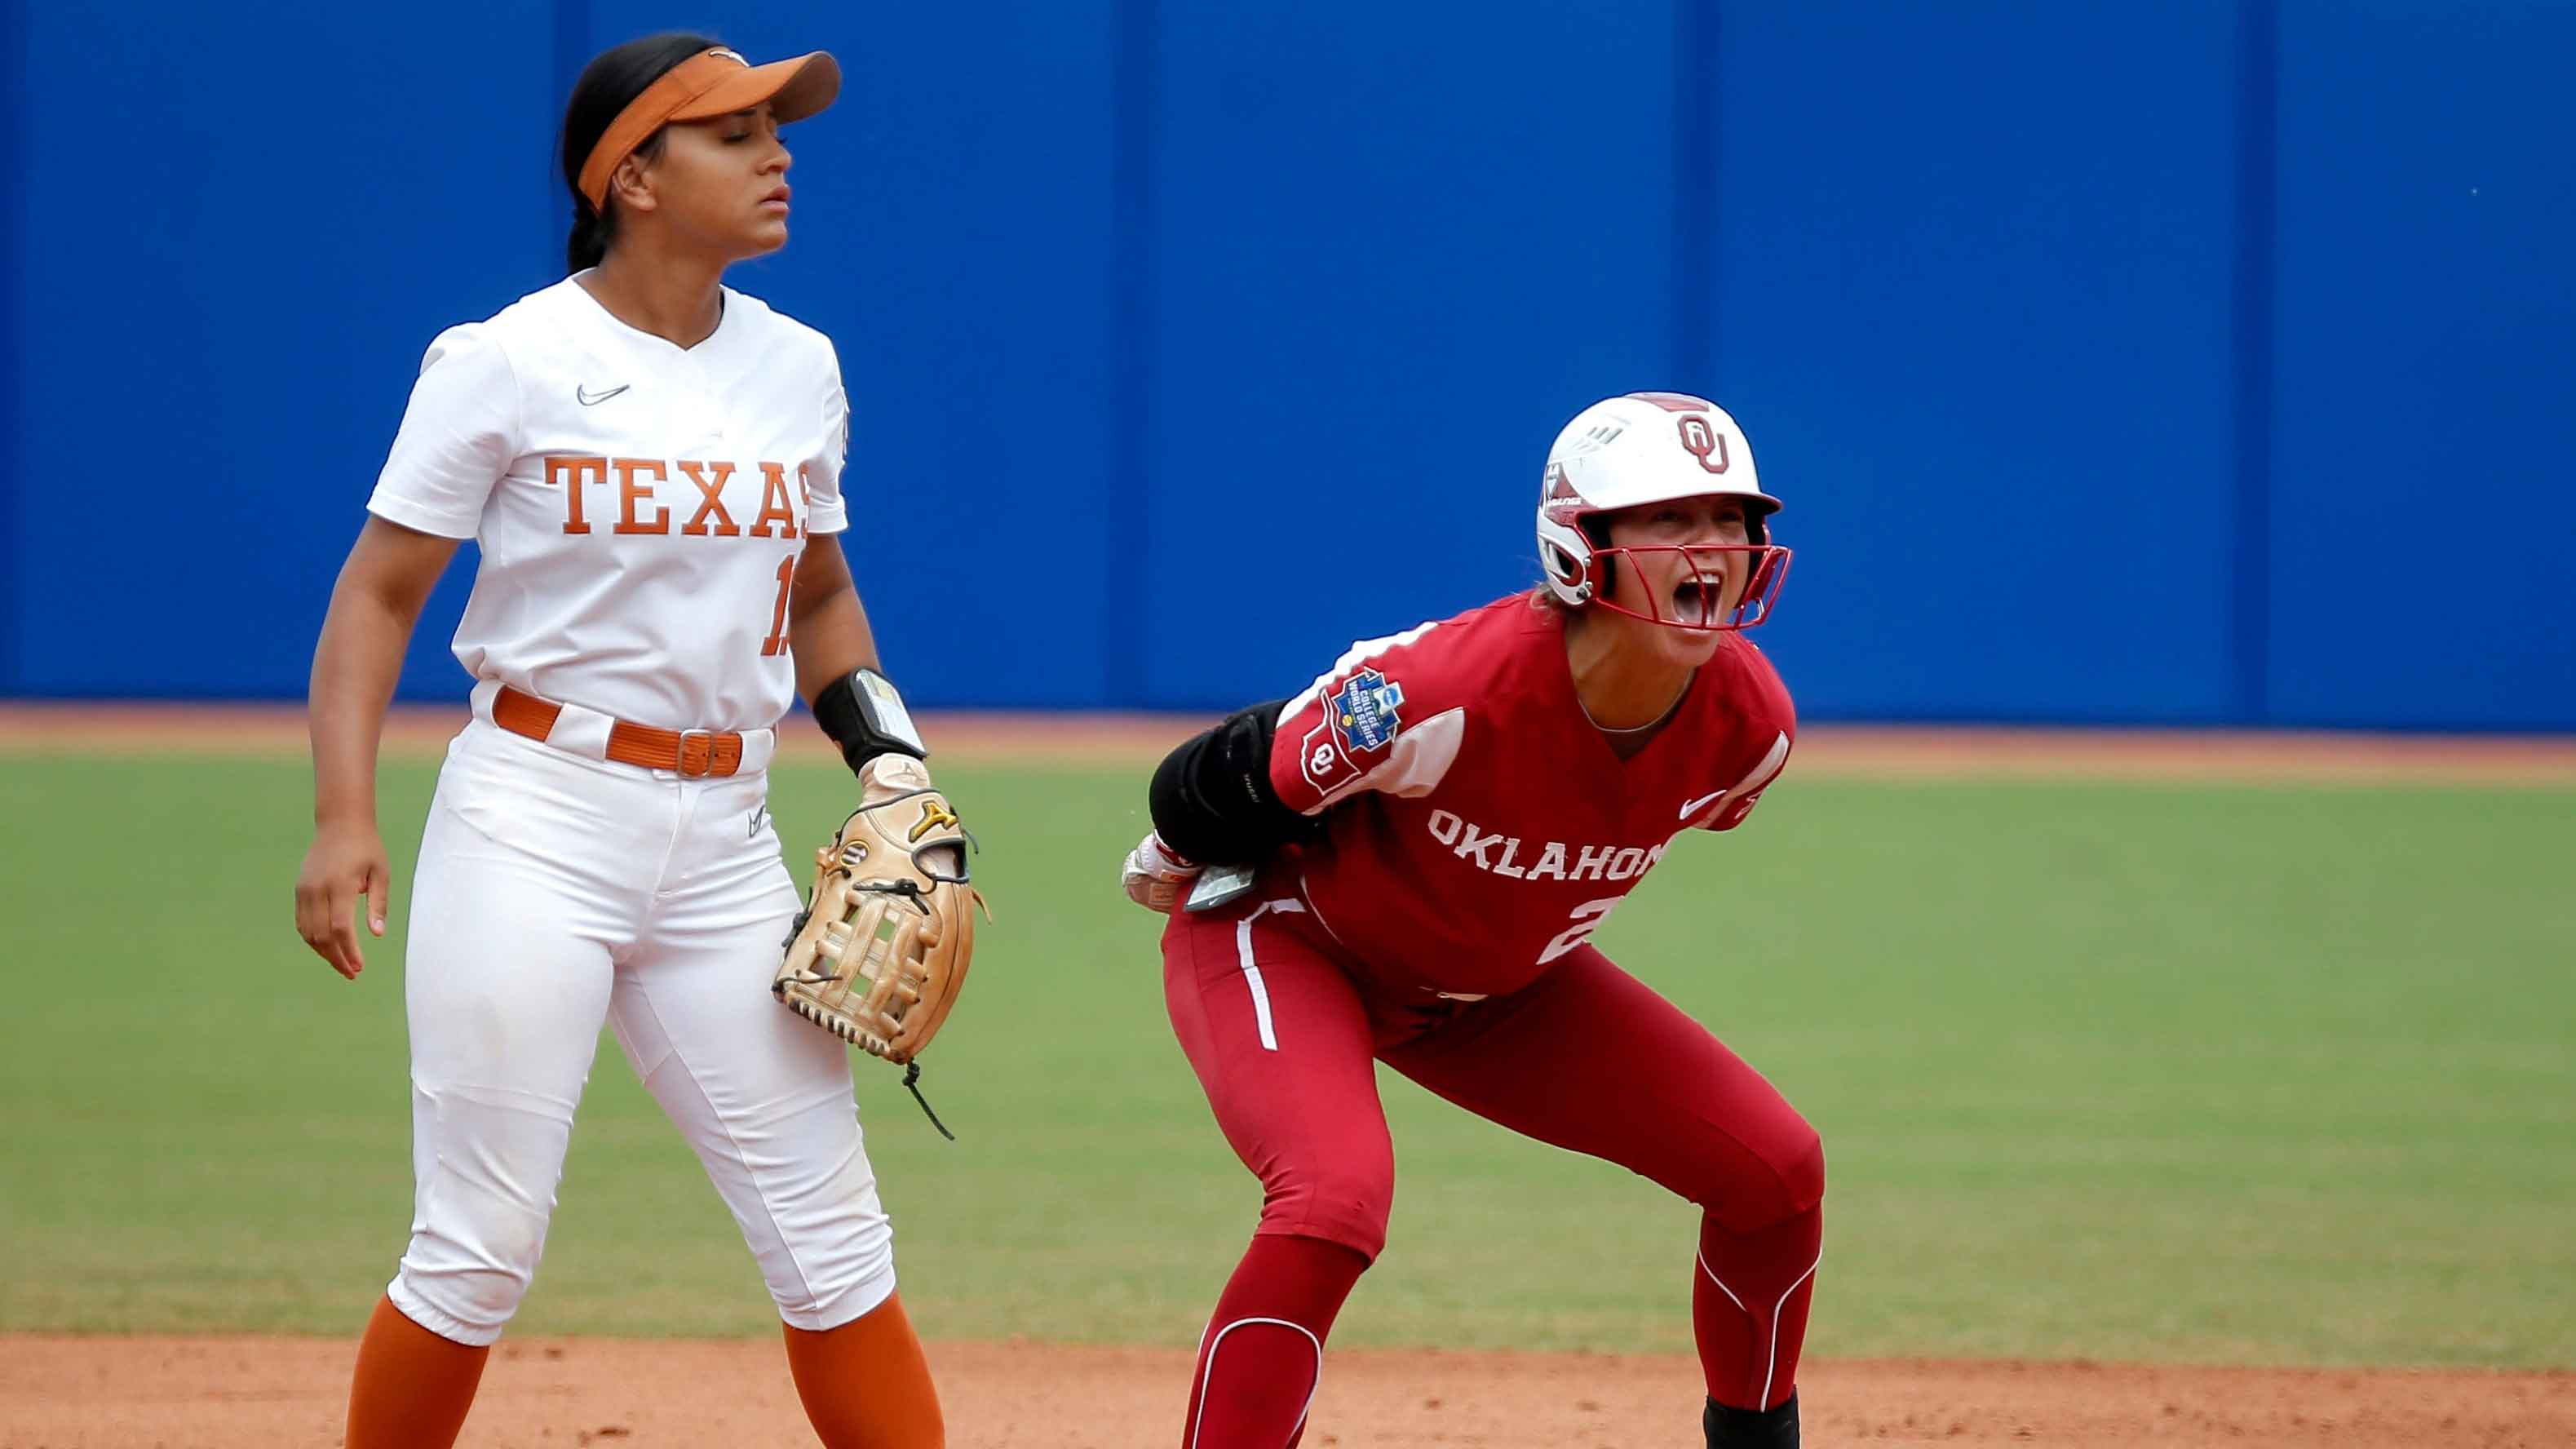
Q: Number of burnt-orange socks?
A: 2